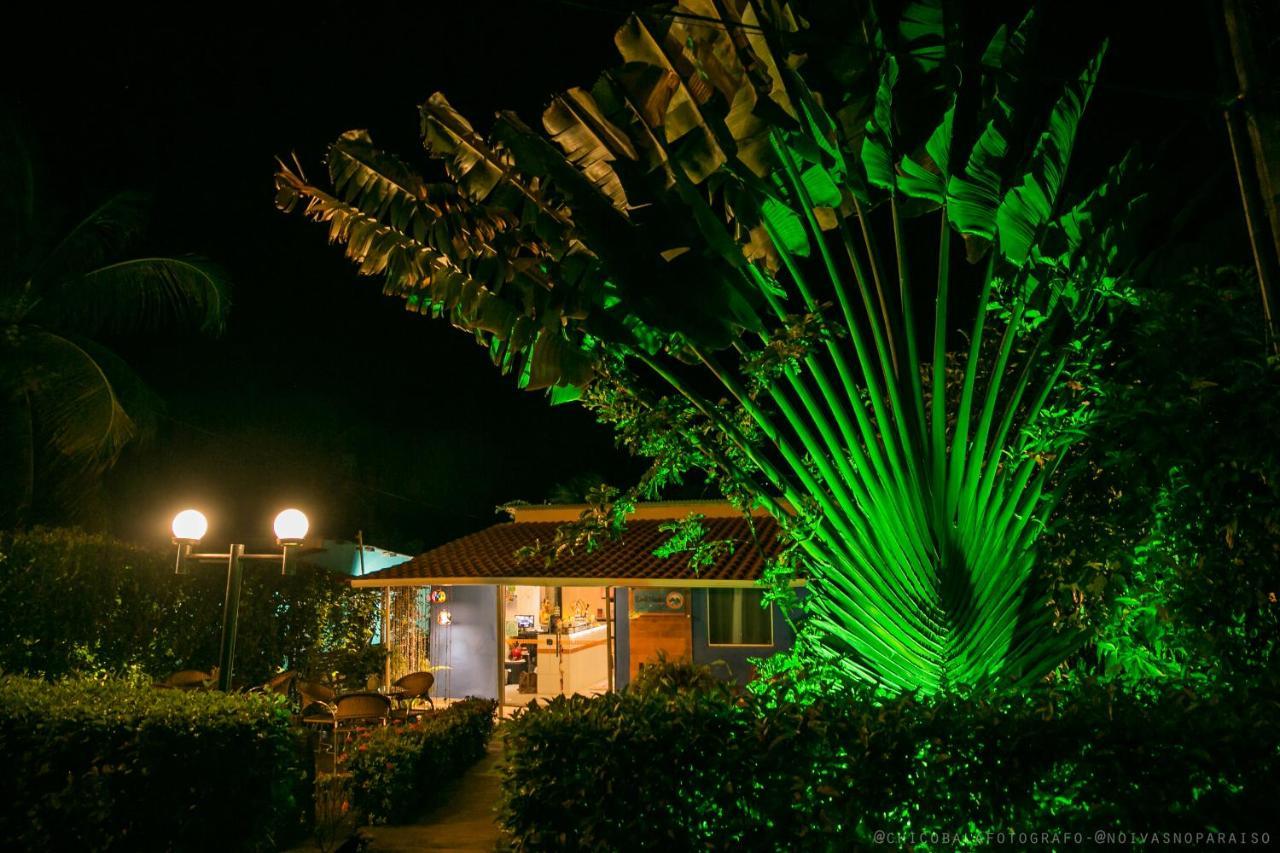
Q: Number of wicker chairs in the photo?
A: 5